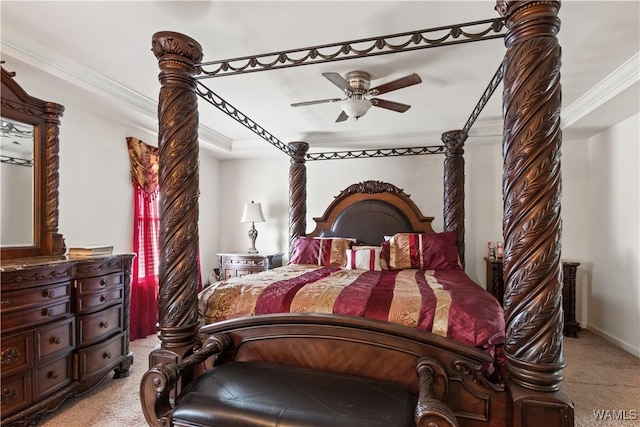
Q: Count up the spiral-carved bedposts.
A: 4